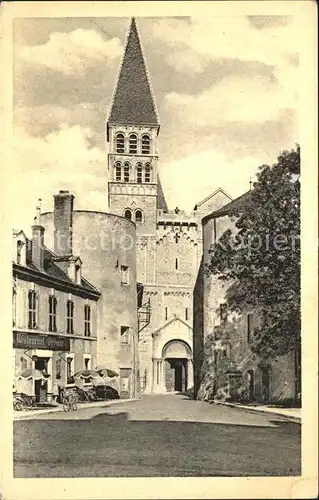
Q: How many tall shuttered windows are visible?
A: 4